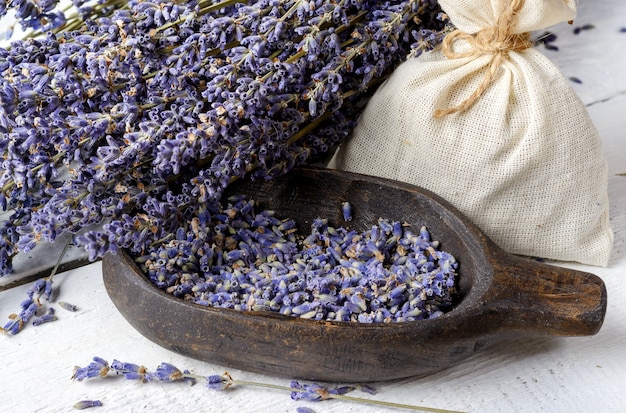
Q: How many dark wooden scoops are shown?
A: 1